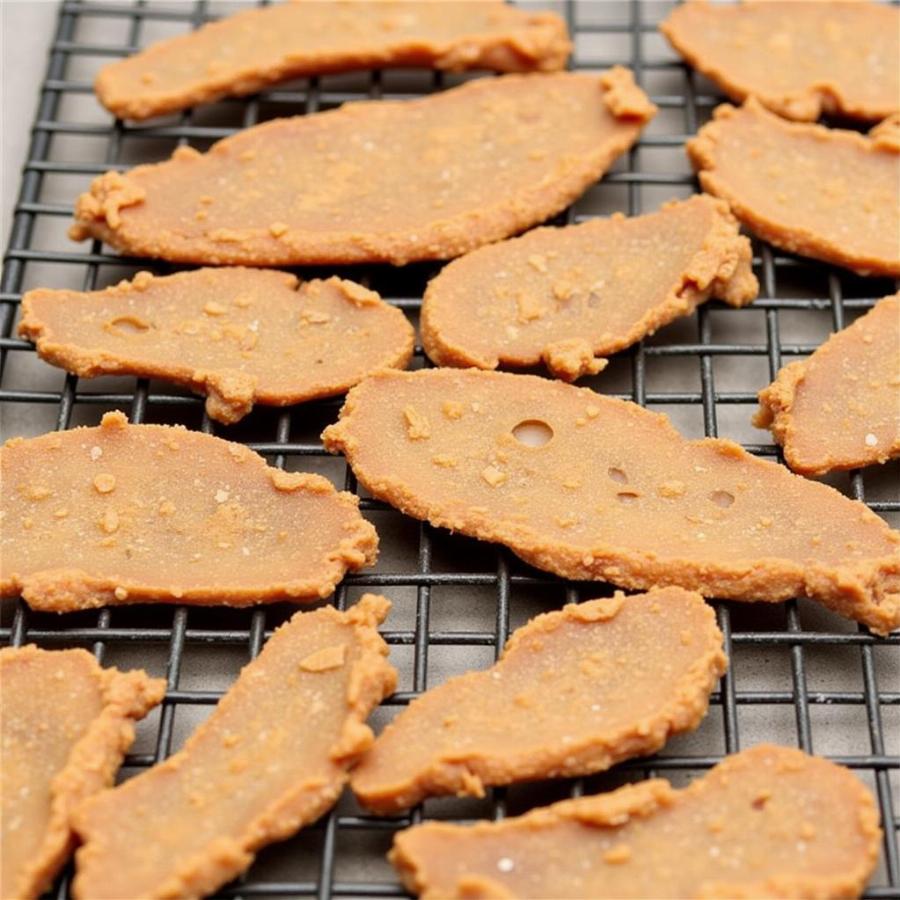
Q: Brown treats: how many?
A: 13